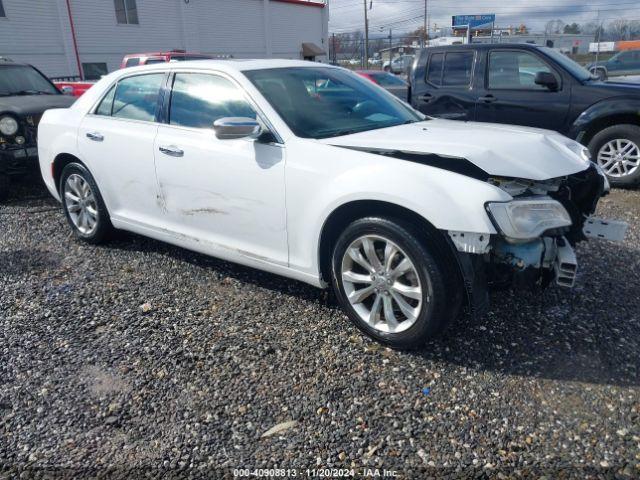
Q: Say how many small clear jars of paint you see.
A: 0